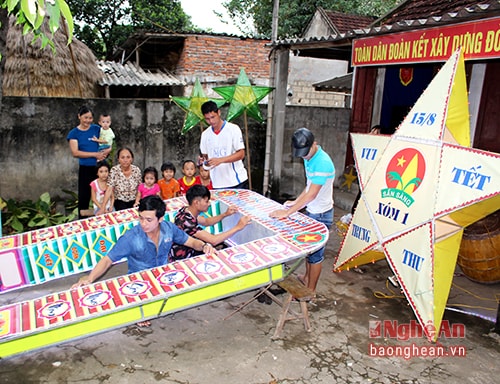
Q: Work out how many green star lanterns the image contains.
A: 2